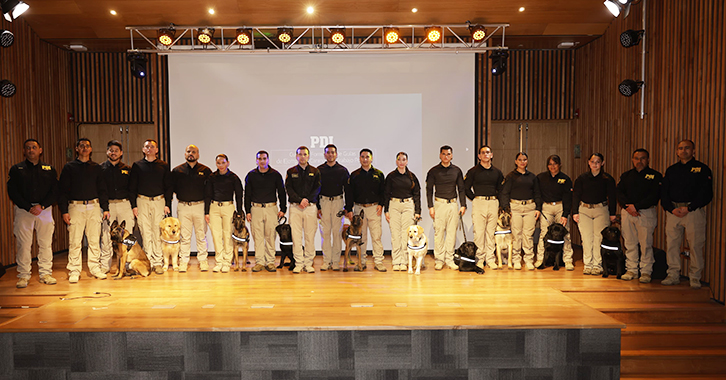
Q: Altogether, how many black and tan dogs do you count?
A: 4